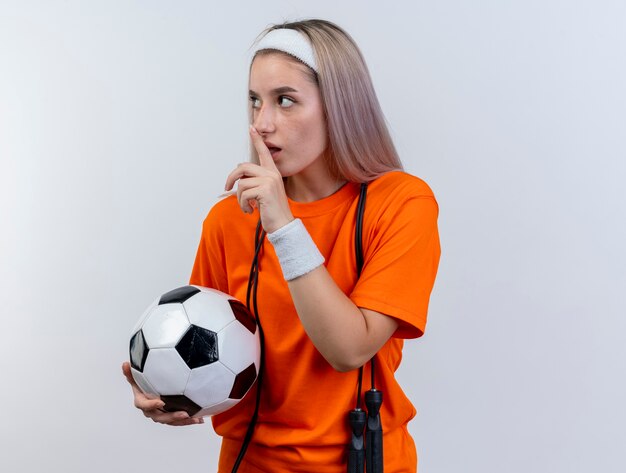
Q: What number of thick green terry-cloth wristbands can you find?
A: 0